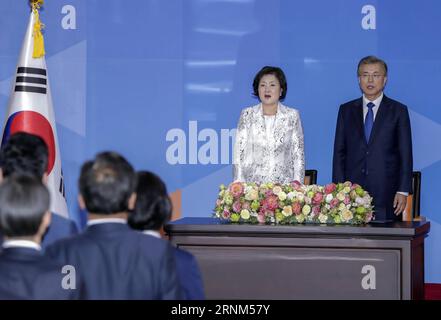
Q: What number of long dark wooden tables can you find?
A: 1